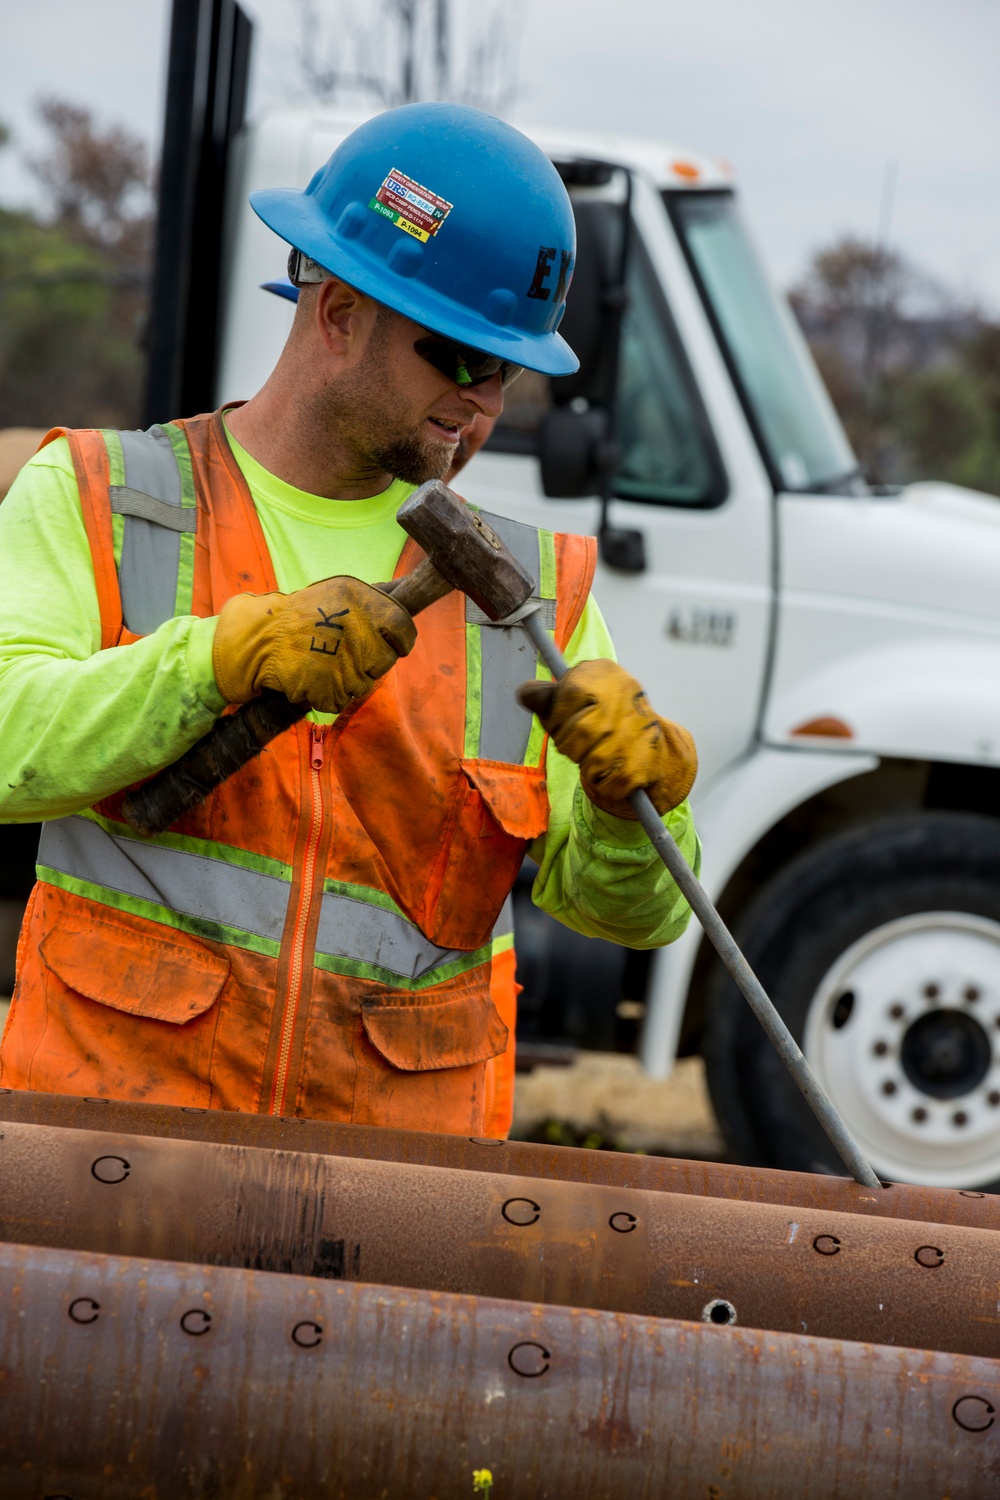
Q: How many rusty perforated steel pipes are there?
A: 3